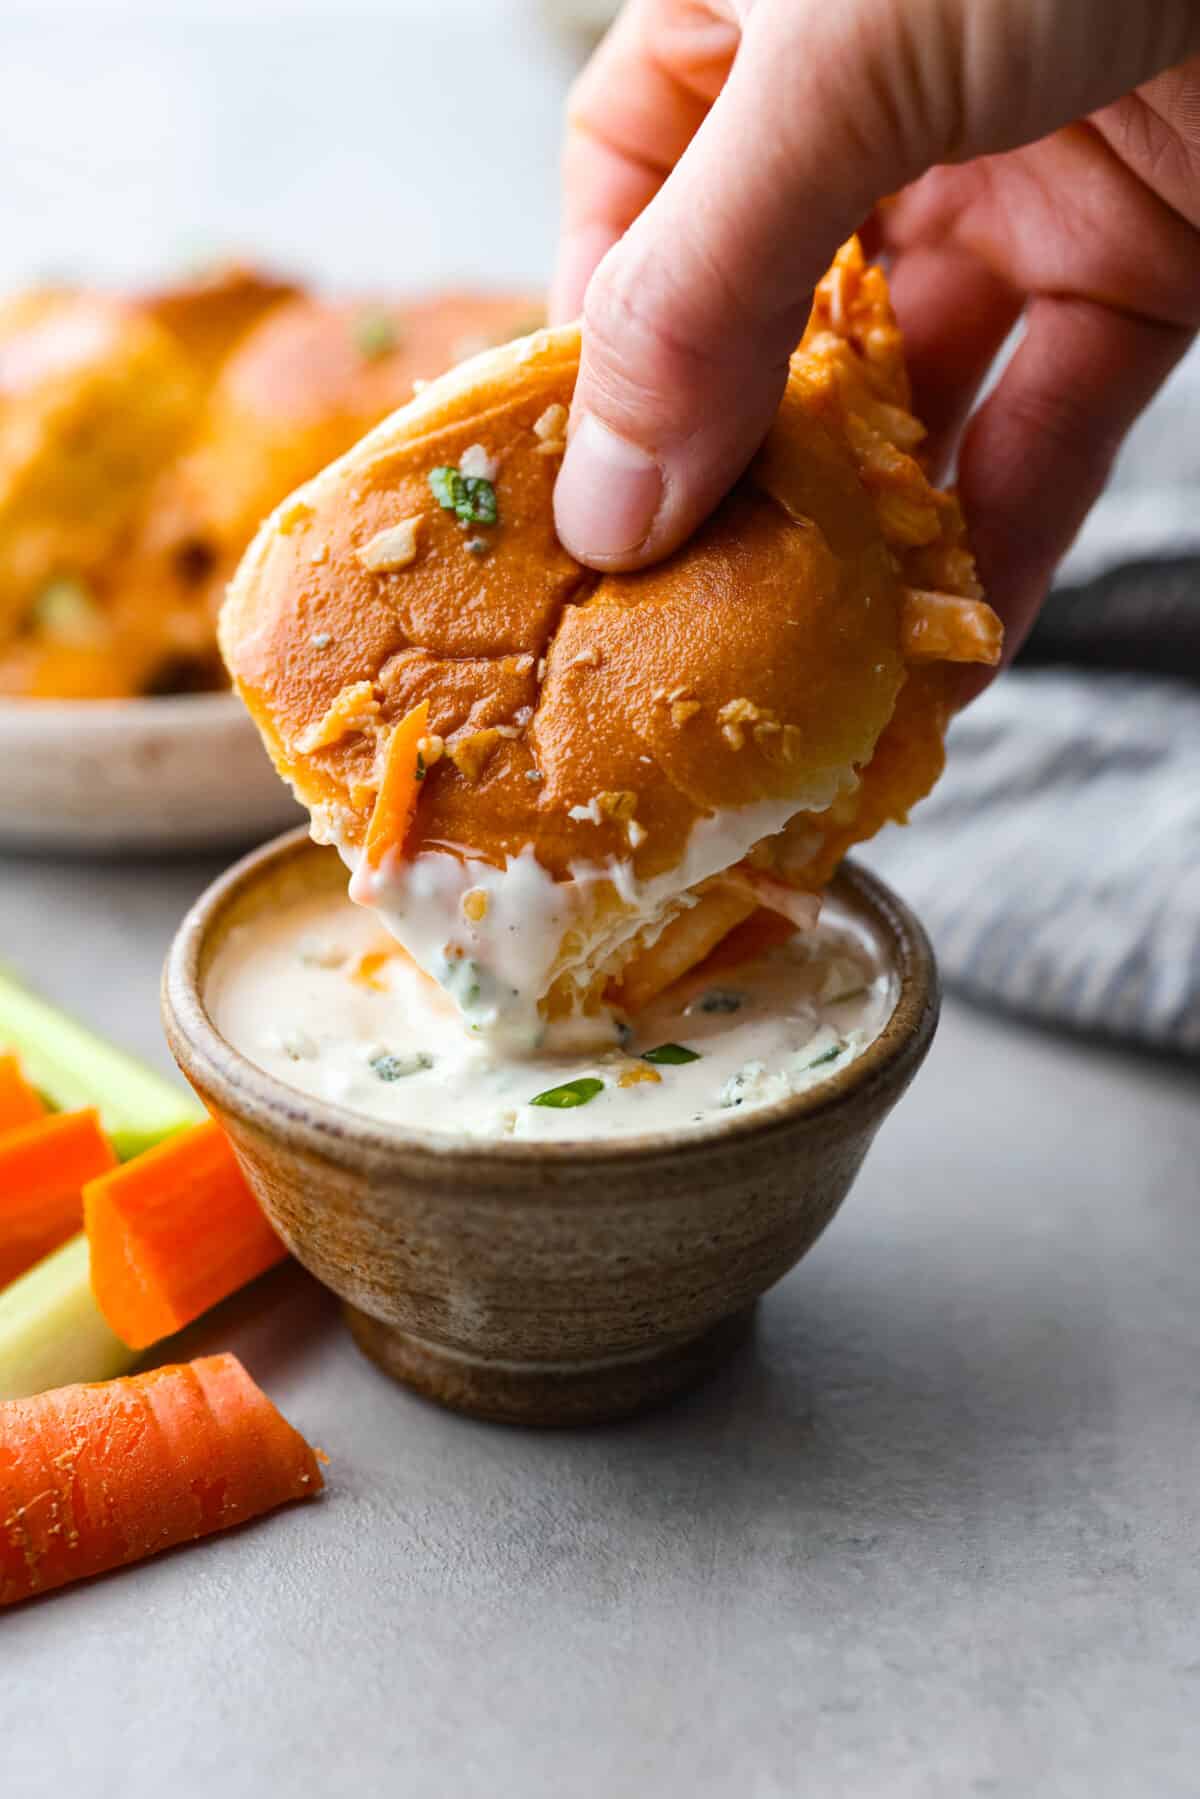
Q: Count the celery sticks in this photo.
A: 2